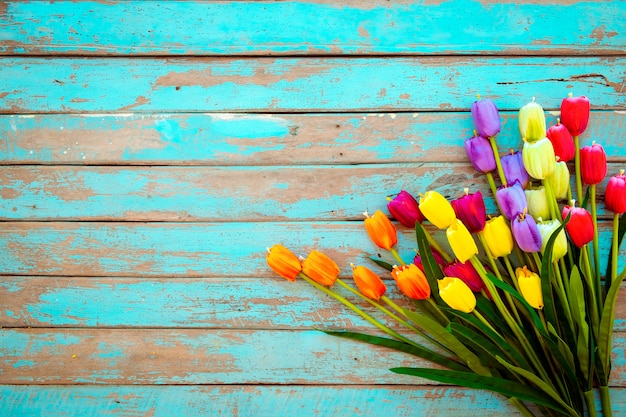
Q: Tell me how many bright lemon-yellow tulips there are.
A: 5